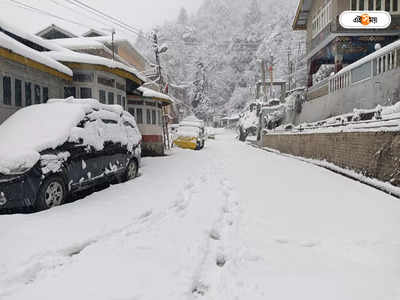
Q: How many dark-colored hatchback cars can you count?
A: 1